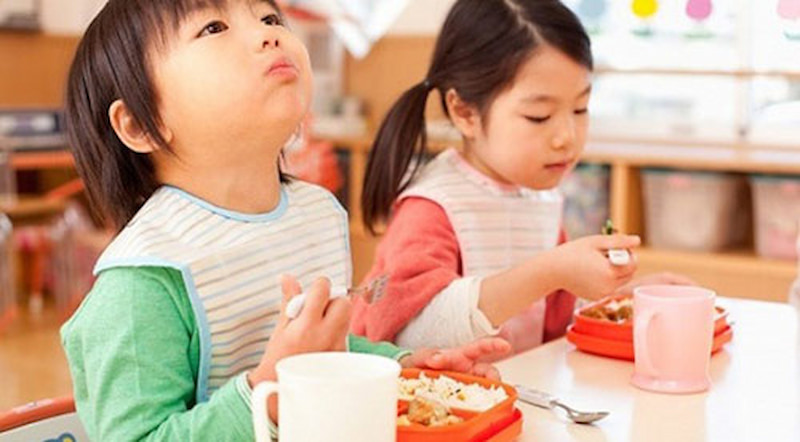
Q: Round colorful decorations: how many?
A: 4